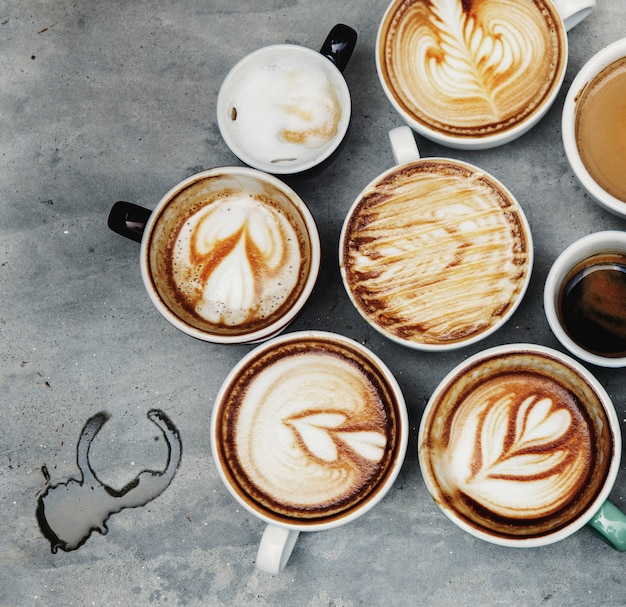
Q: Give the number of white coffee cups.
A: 5